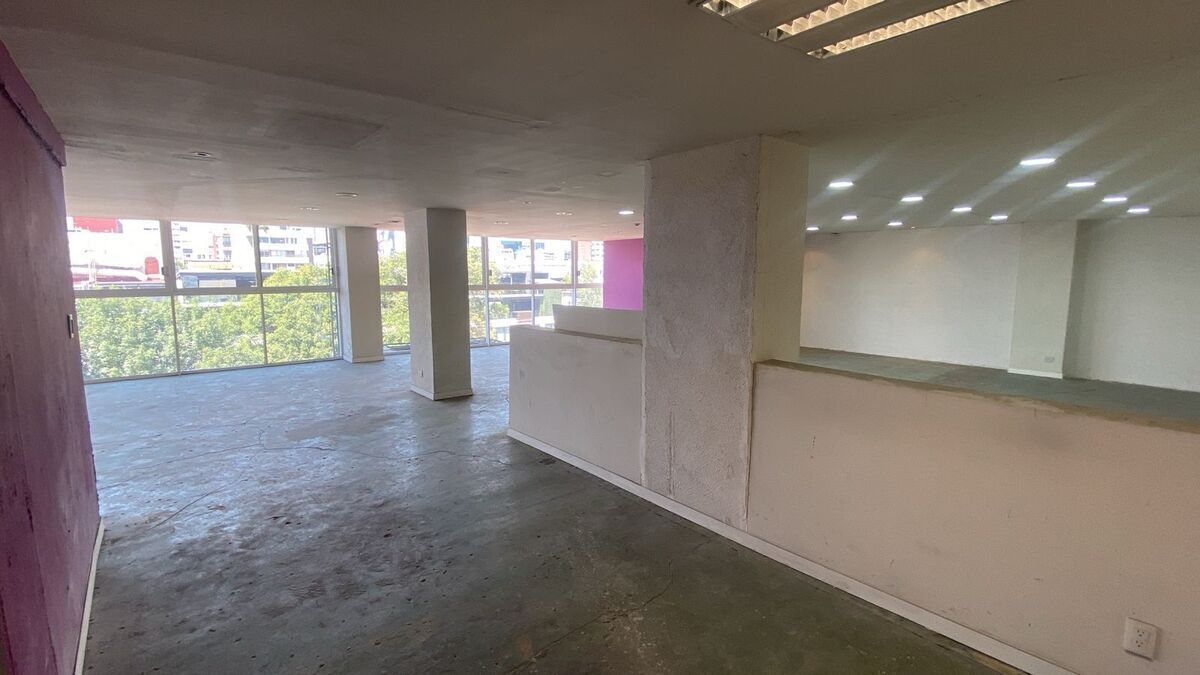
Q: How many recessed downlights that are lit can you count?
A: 12